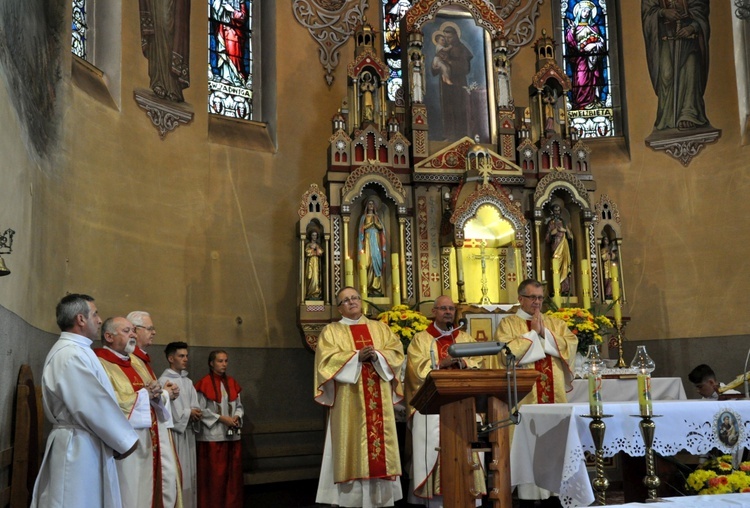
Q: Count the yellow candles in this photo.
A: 8